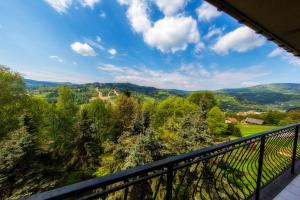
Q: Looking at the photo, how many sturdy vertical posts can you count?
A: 3